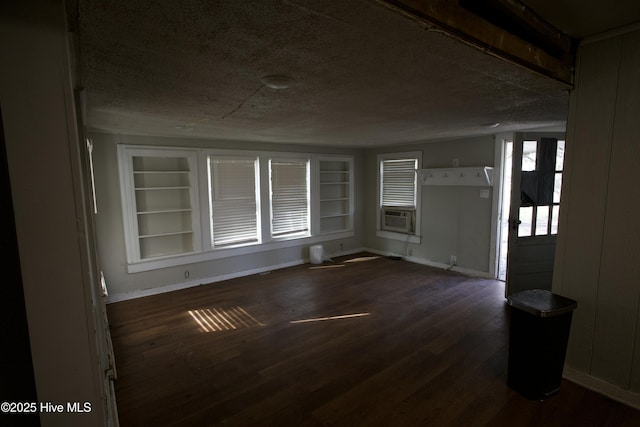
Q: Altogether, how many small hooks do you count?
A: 4